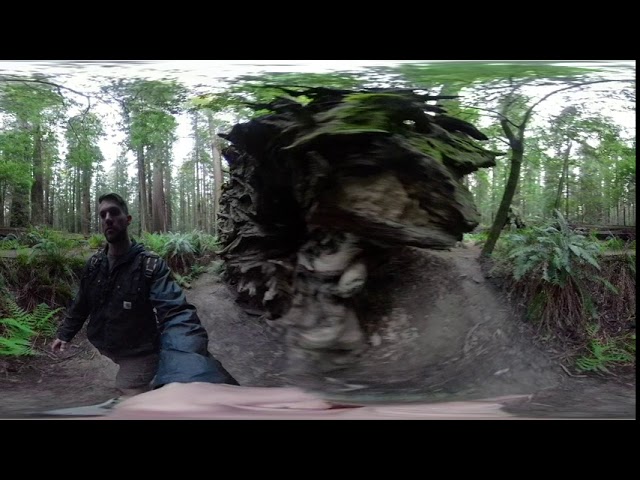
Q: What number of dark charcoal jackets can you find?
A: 1